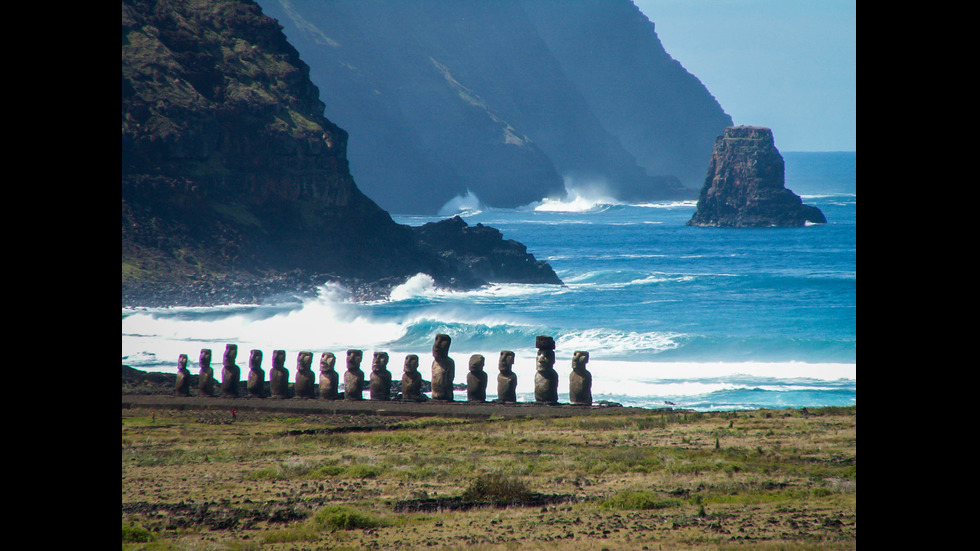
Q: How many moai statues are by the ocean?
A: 15